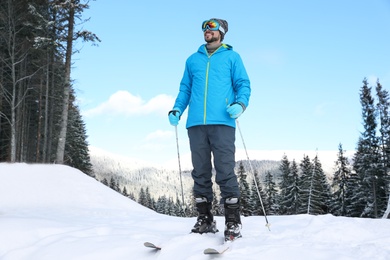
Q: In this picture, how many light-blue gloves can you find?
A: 2